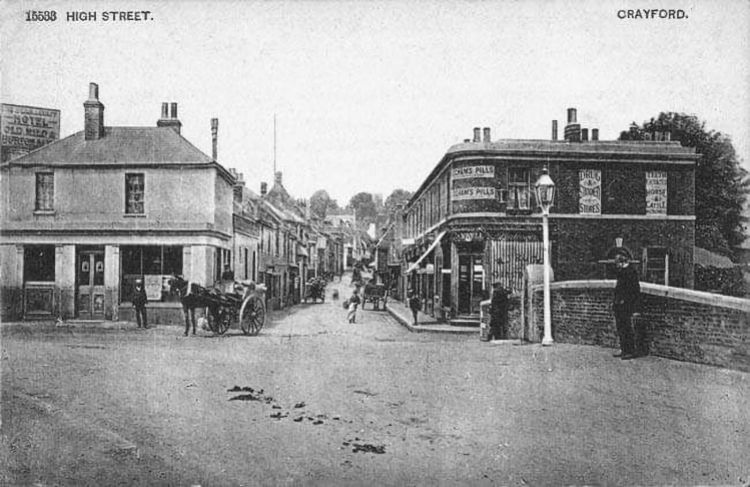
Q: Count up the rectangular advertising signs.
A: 5